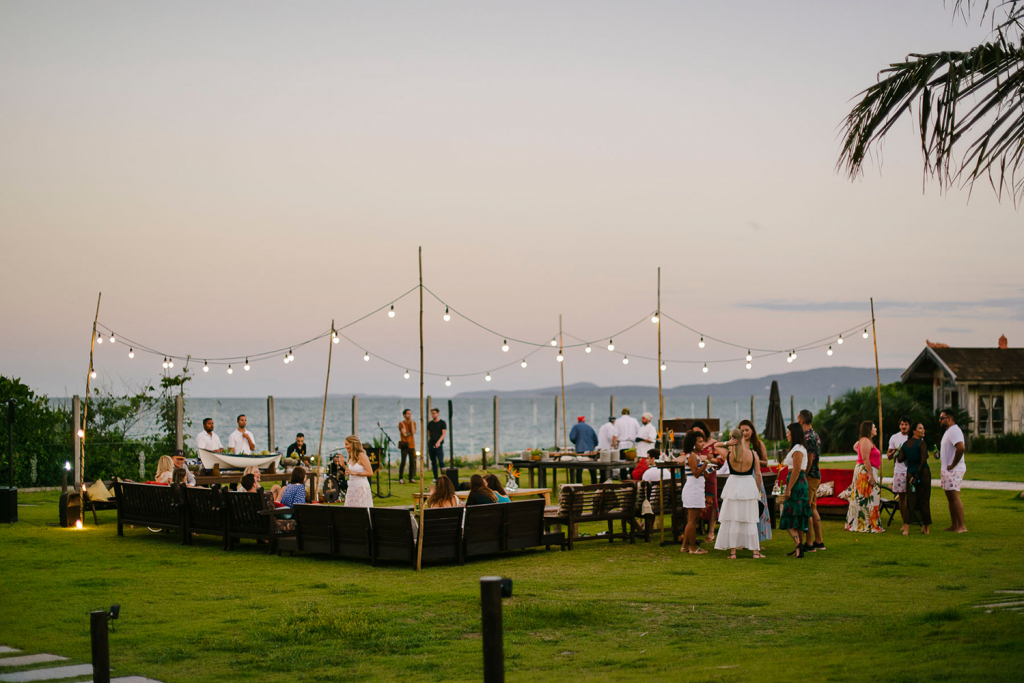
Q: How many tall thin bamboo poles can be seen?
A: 6